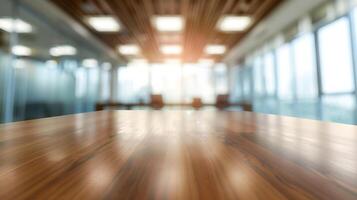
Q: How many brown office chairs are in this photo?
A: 3